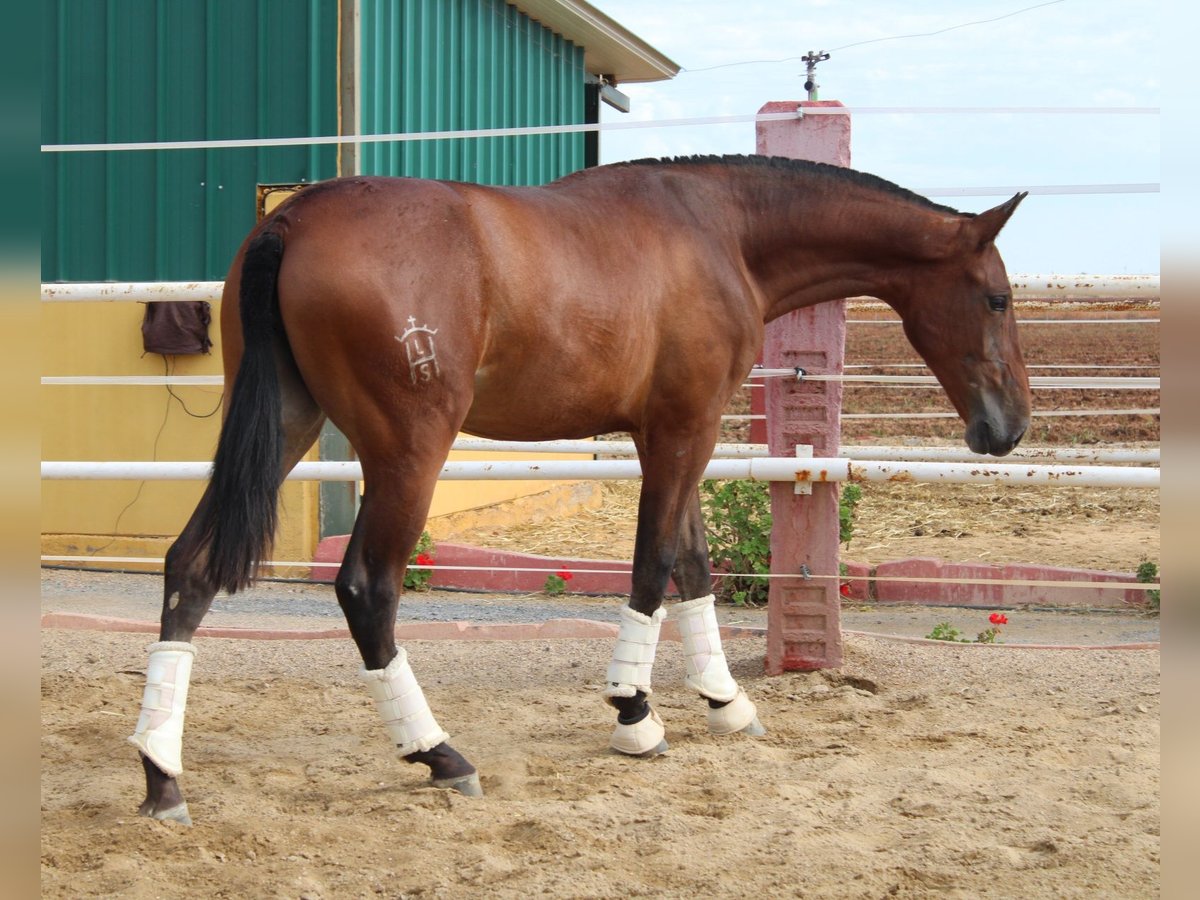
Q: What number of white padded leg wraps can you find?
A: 4